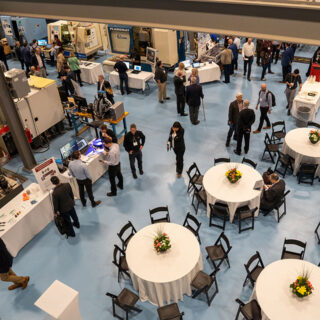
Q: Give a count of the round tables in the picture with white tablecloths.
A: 4